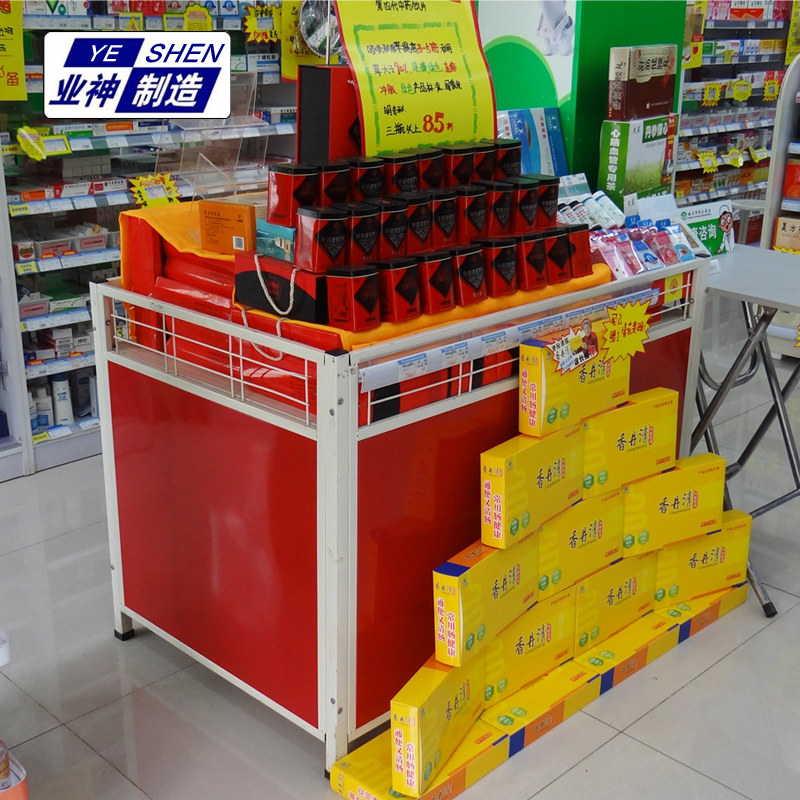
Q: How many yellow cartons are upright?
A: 10